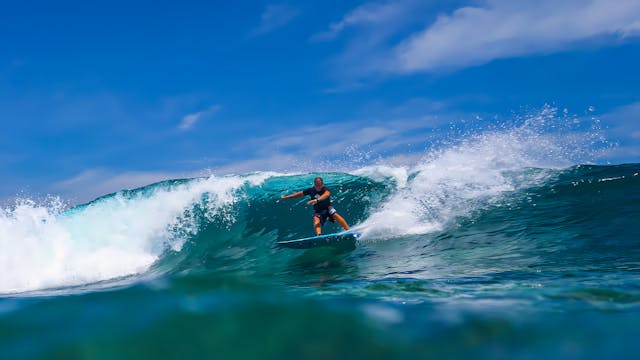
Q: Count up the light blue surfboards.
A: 1